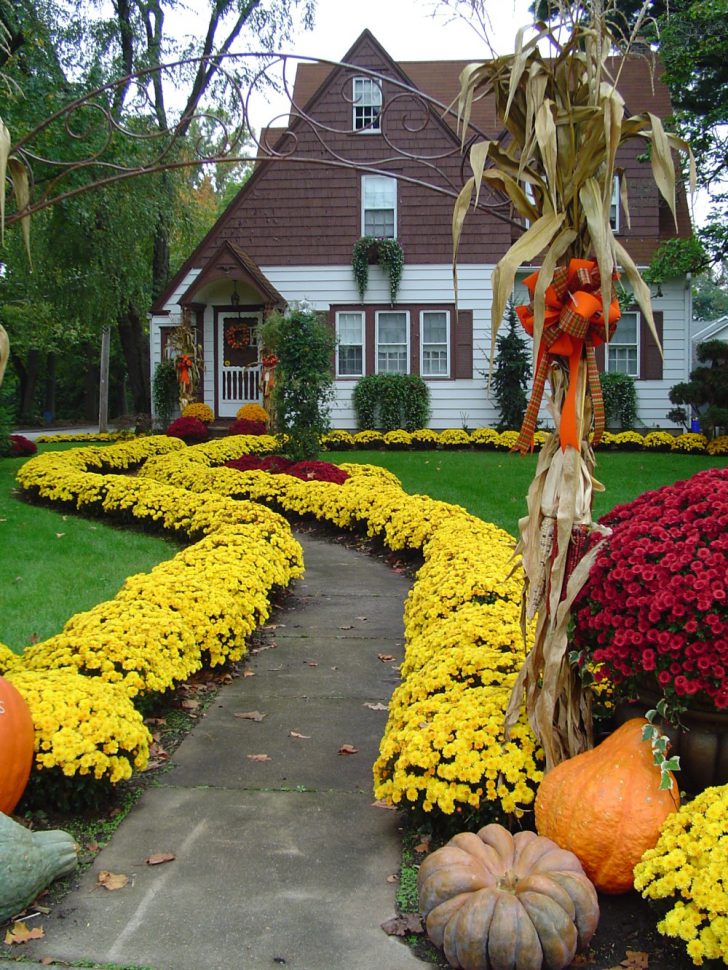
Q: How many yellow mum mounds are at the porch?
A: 2